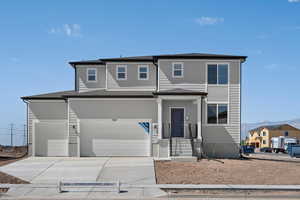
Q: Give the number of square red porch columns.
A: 0